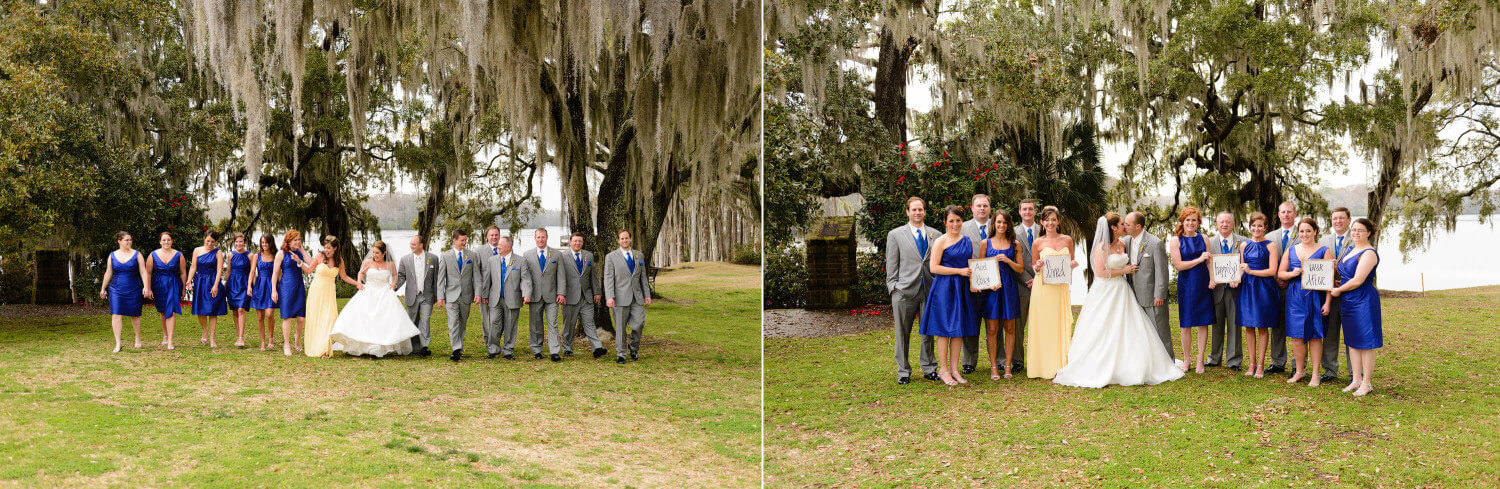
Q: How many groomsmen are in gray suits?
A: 6